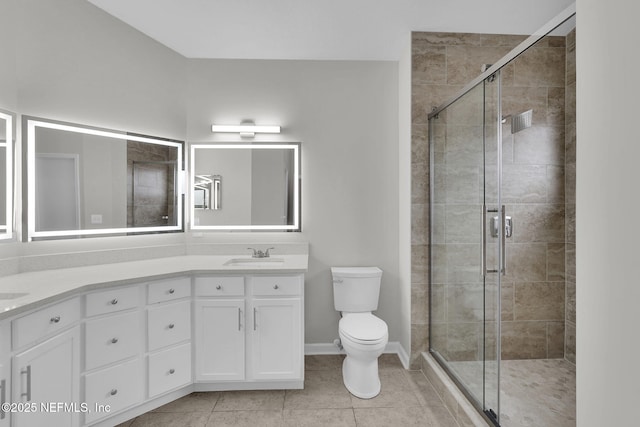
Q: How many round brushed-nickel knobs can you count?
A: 9